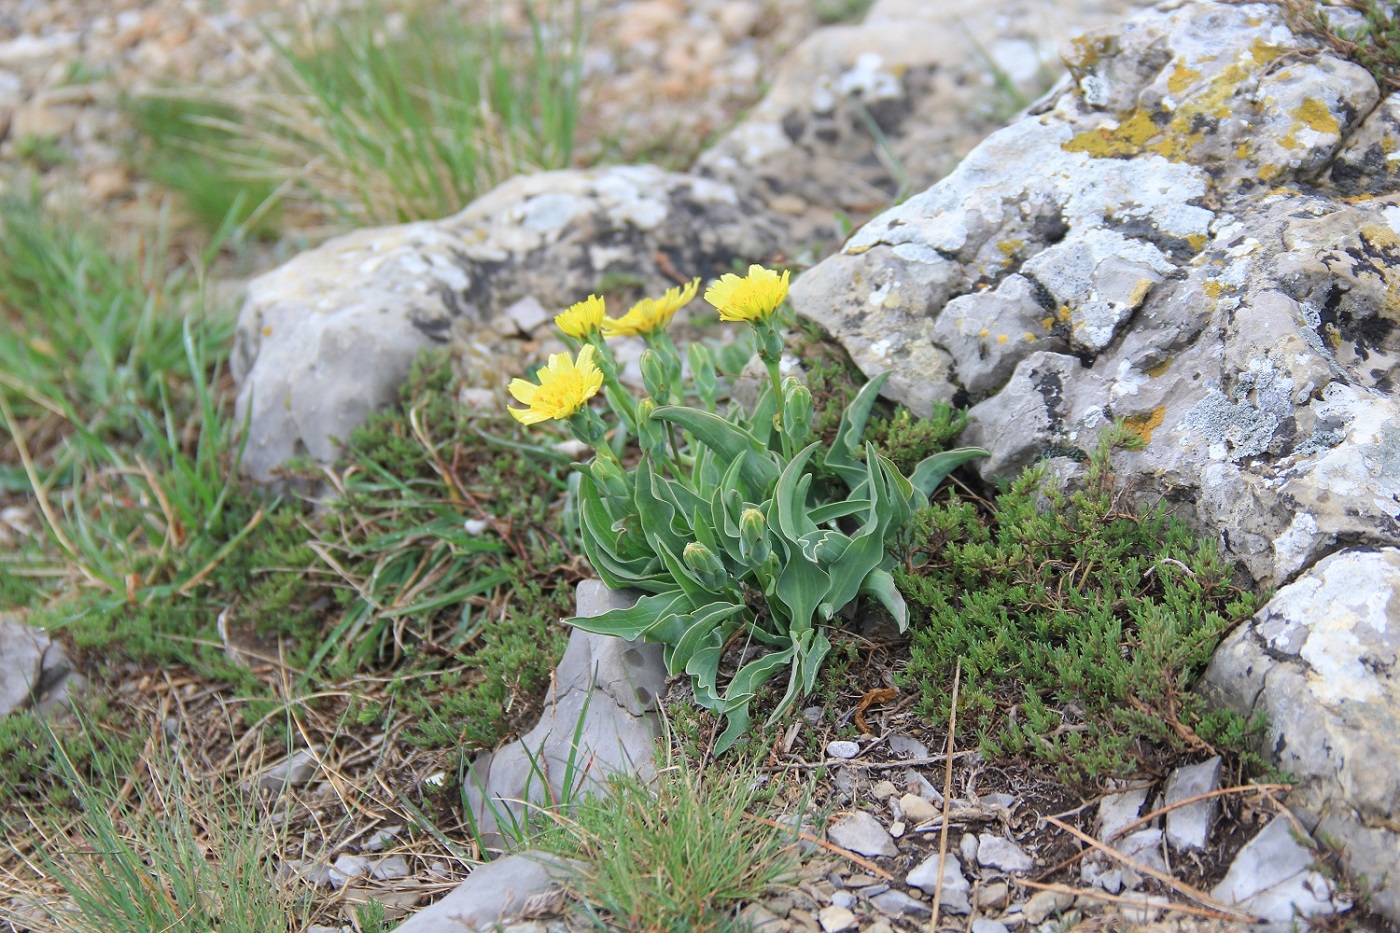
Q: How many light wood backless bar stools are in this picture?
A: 0